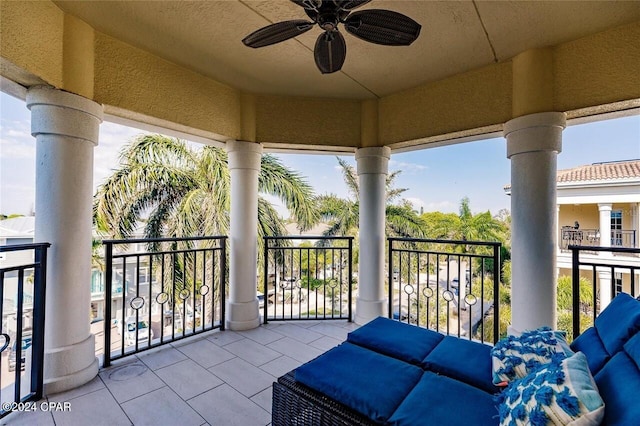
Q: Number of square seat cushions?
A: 4